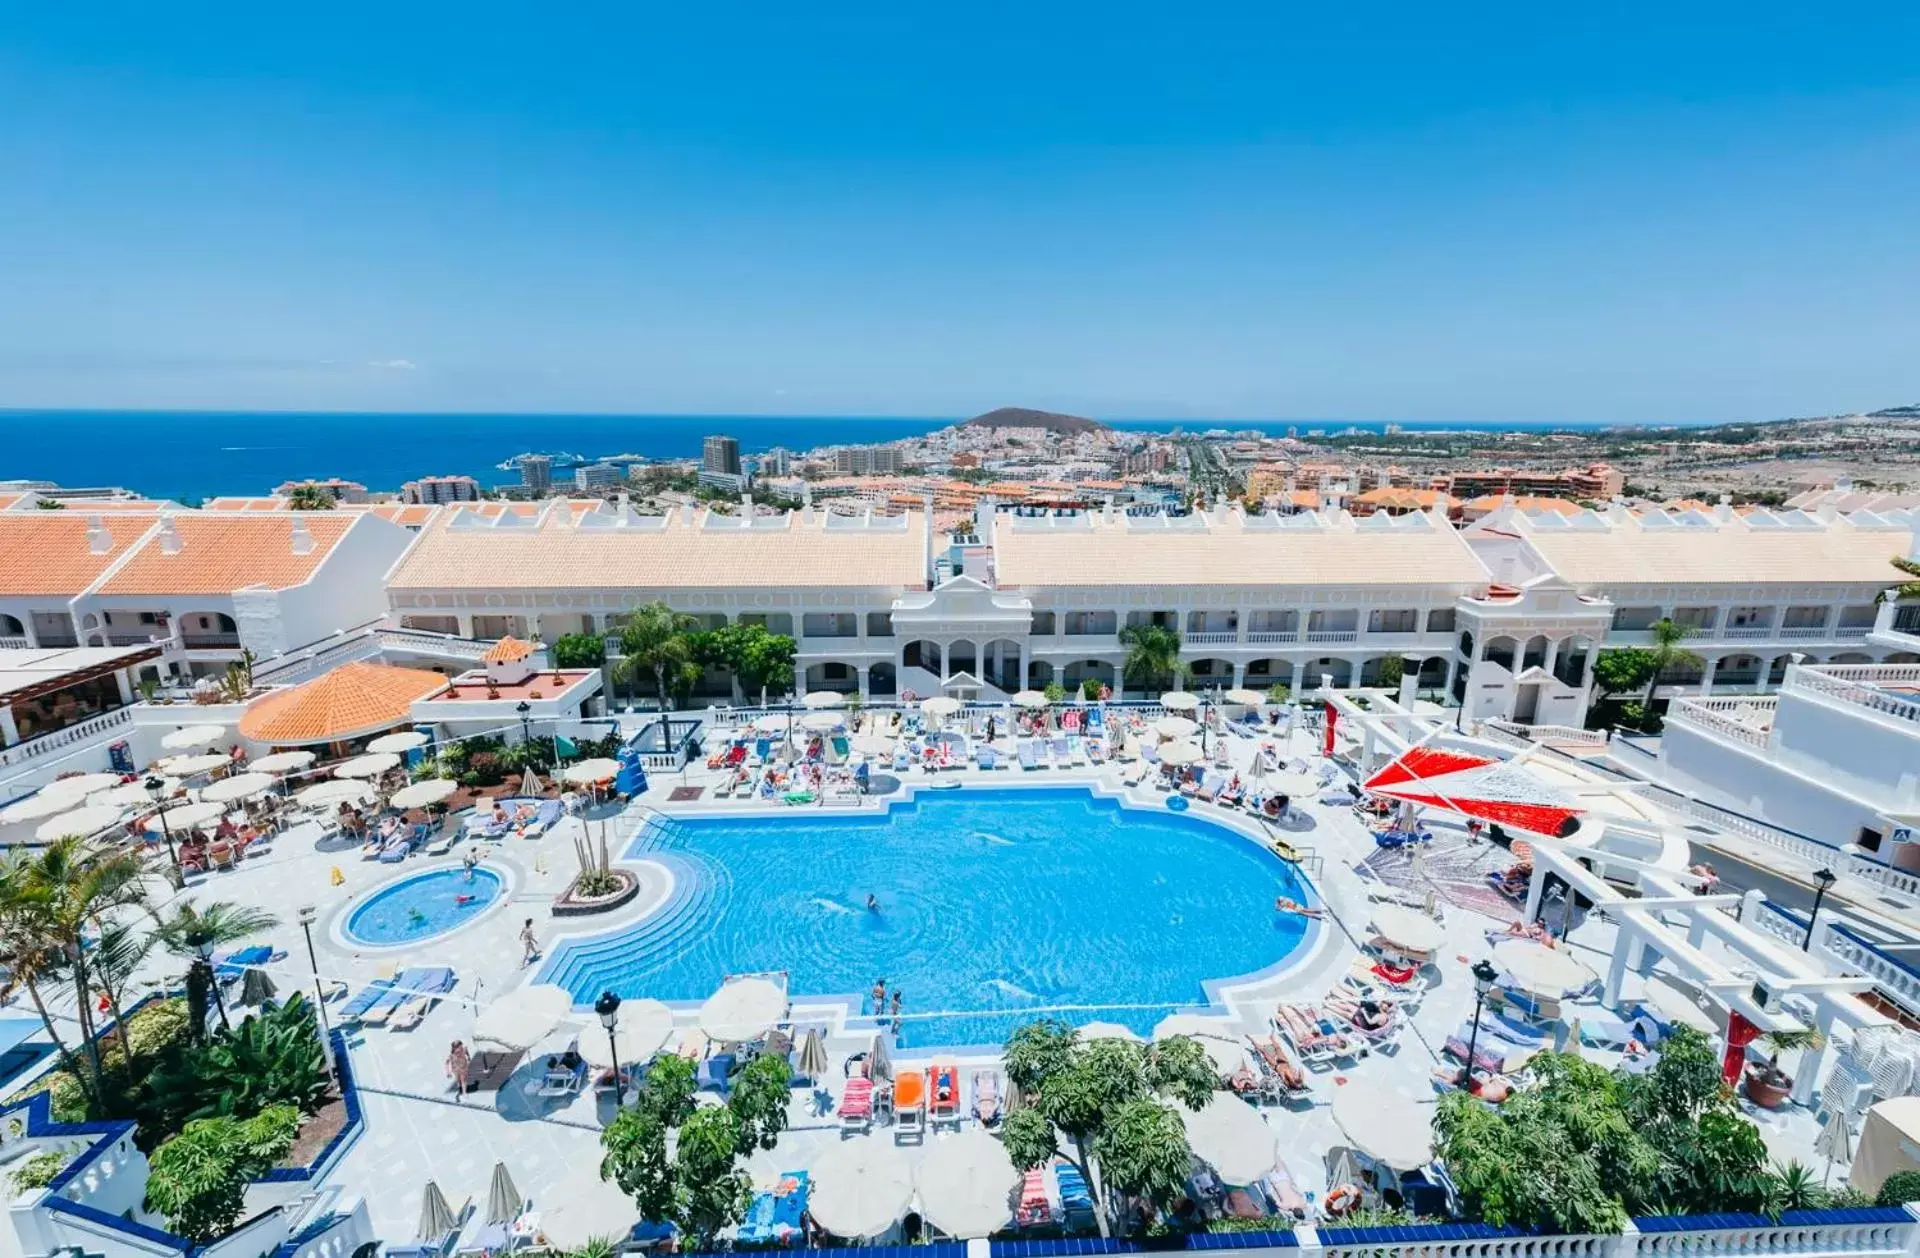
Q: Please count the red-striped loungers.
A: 2